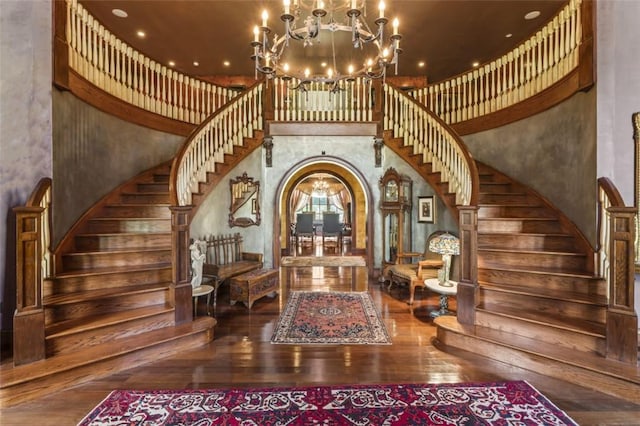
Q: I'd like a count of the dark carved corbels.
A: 2